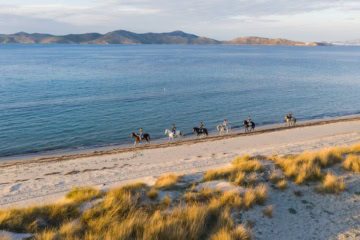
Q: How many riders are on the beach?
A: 6